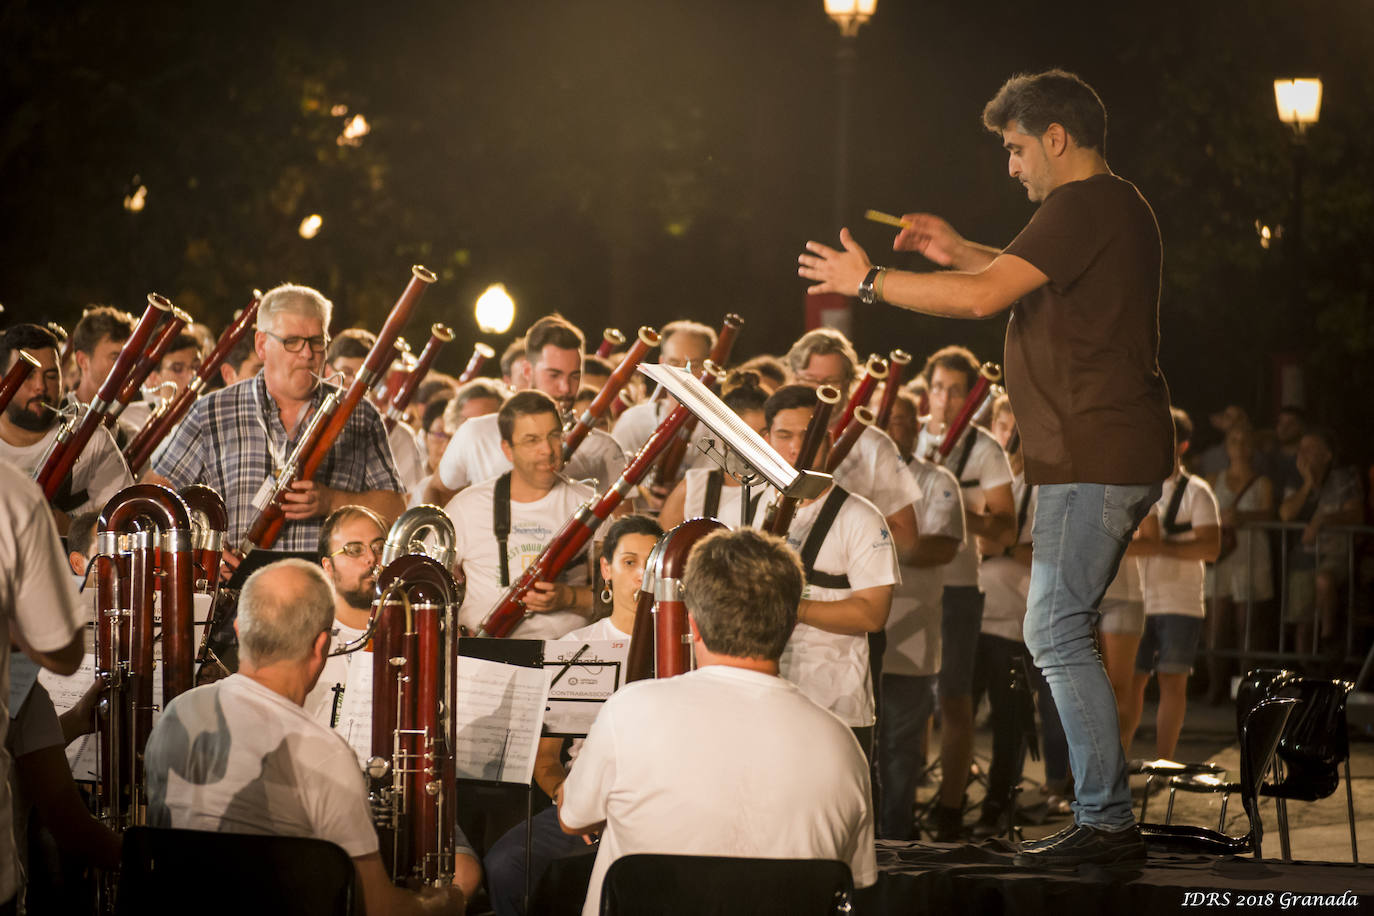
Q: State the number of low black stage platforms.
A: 1